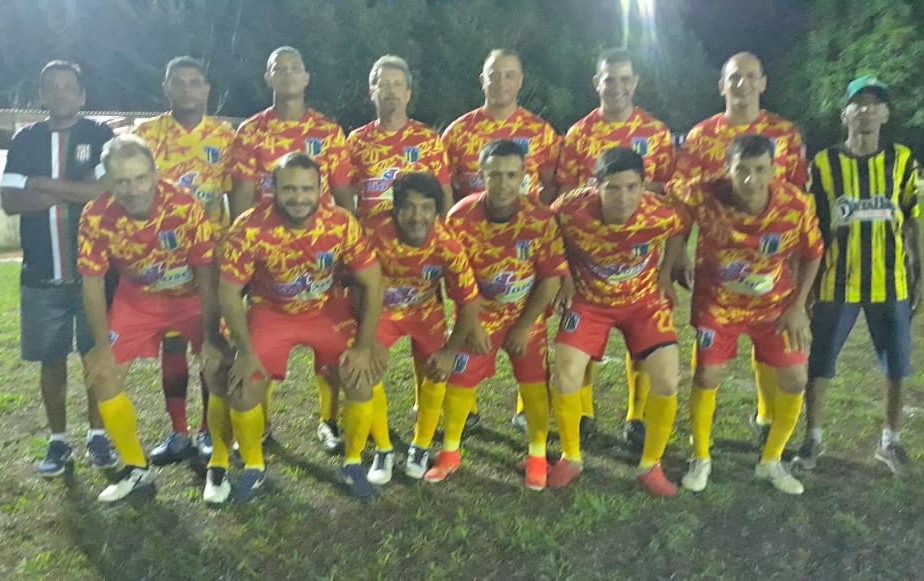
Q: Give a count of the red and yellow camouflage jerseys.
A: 12